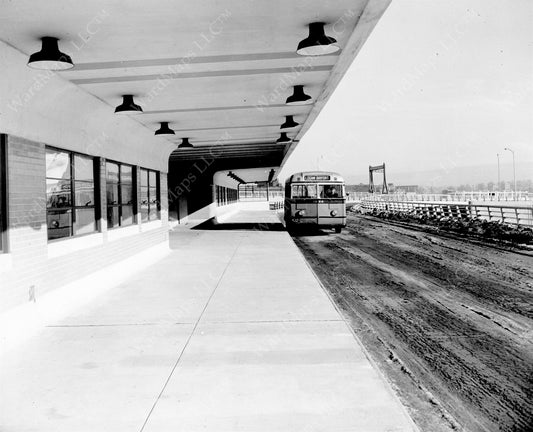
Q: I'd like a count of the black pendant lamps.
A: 8